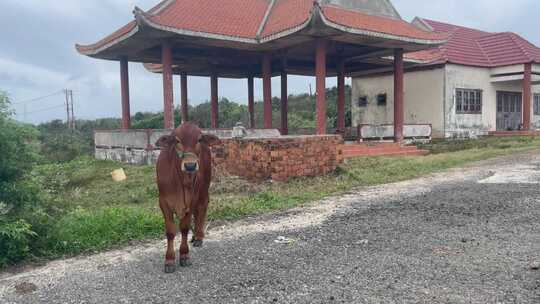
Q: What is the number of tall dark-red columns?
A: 11